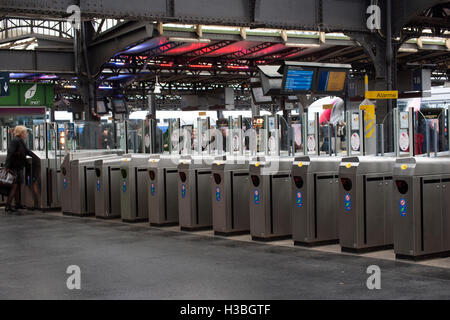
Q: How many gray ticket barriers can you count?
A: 11